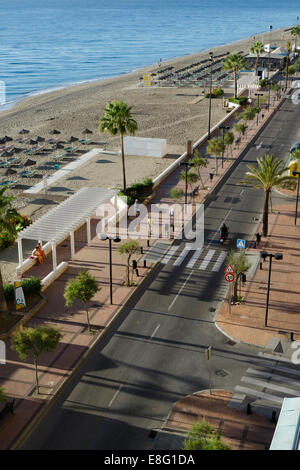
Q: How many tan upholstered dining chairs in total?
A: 0